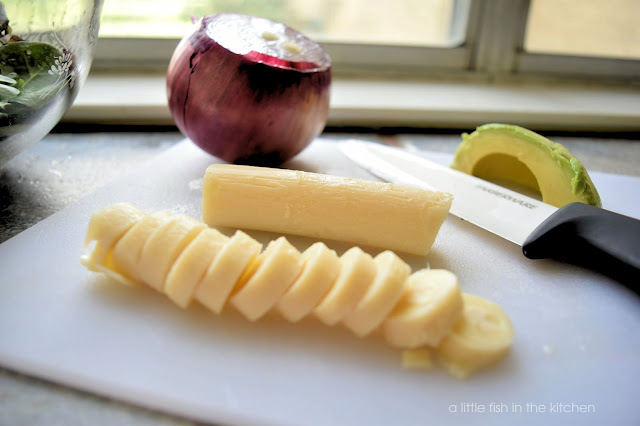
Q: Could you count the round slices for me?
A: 11